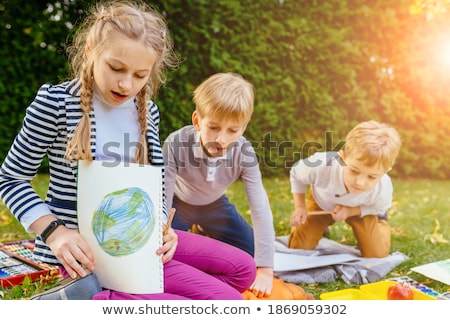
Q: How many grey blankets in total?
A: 1